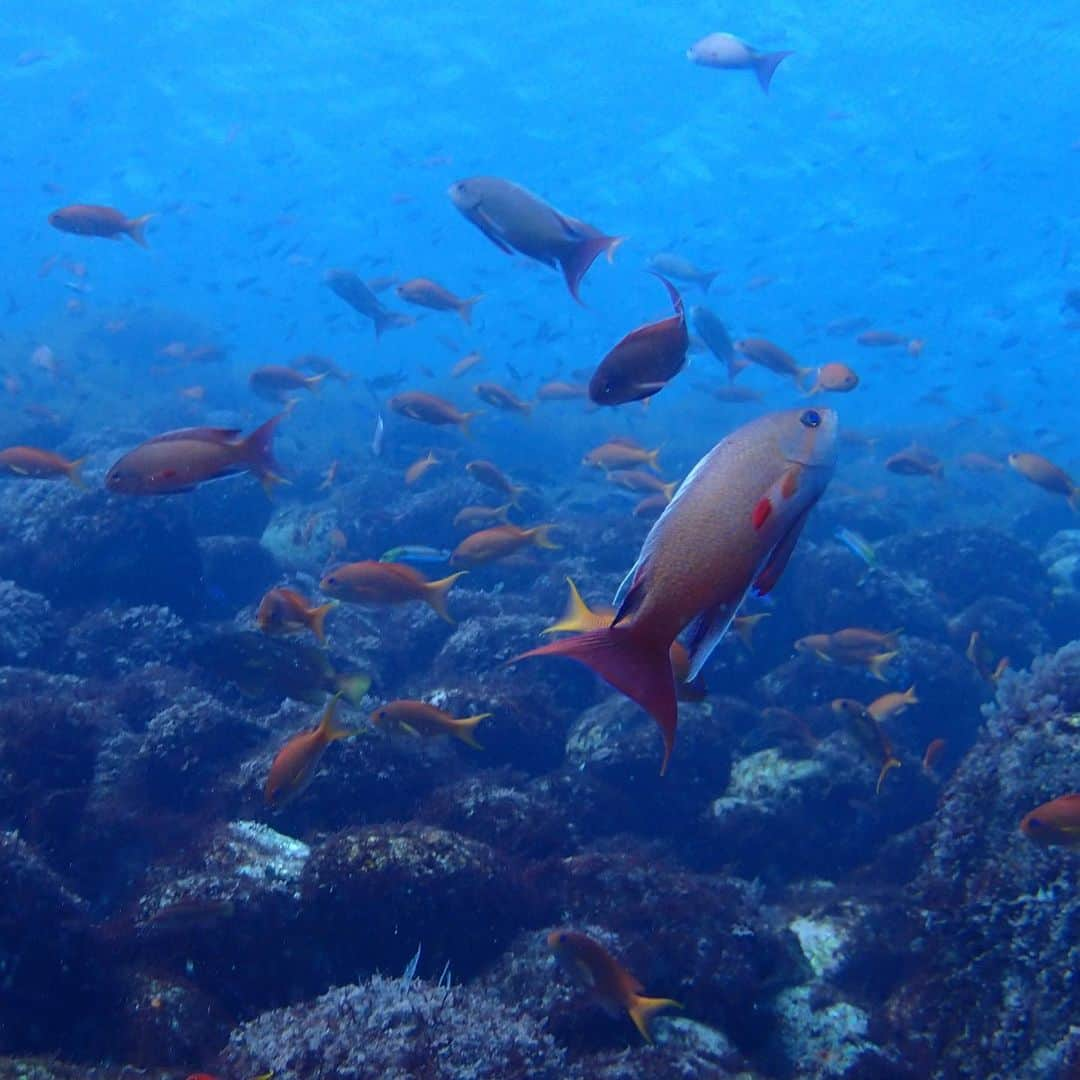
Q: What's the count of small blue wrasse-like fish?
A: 2